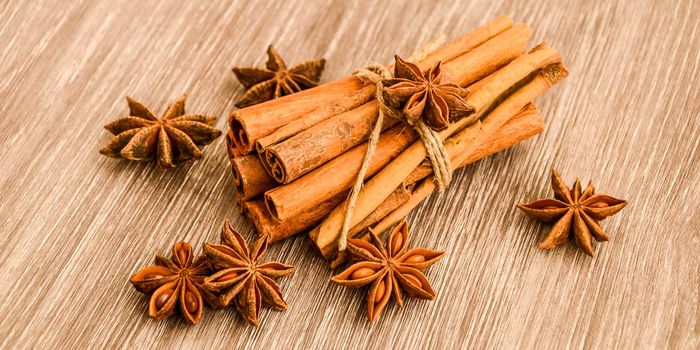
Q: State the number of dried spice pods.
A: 7